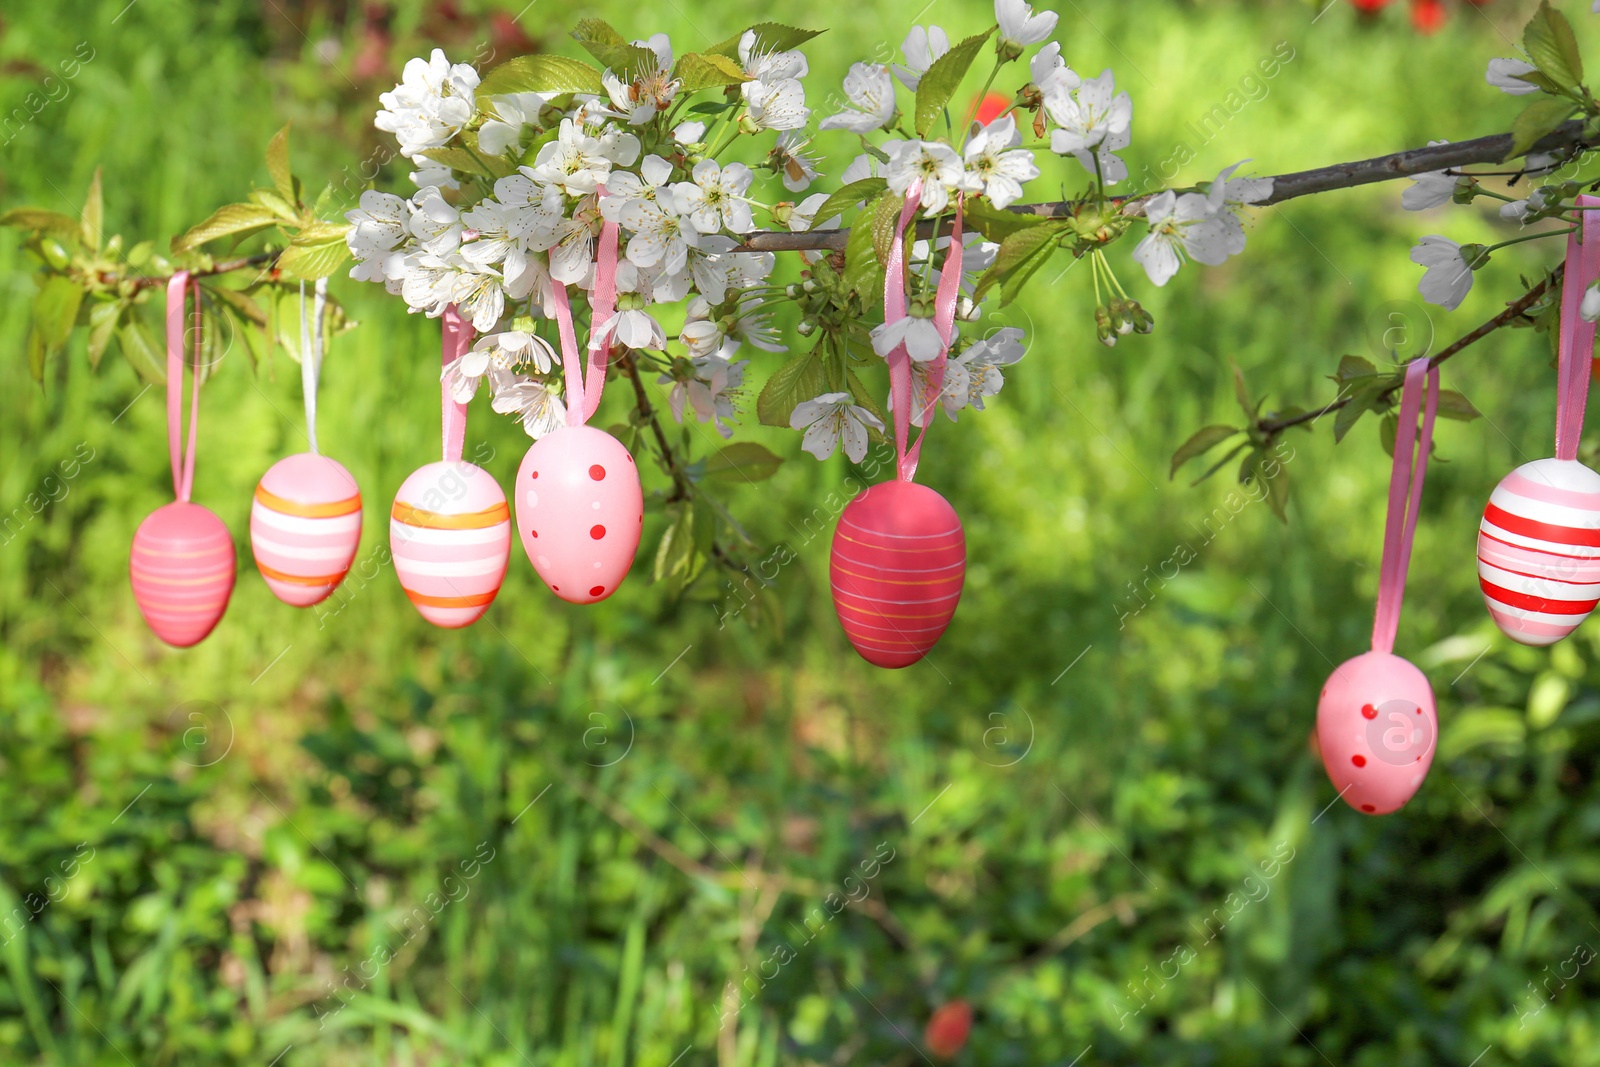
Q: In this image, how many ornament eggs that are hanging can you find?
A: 7